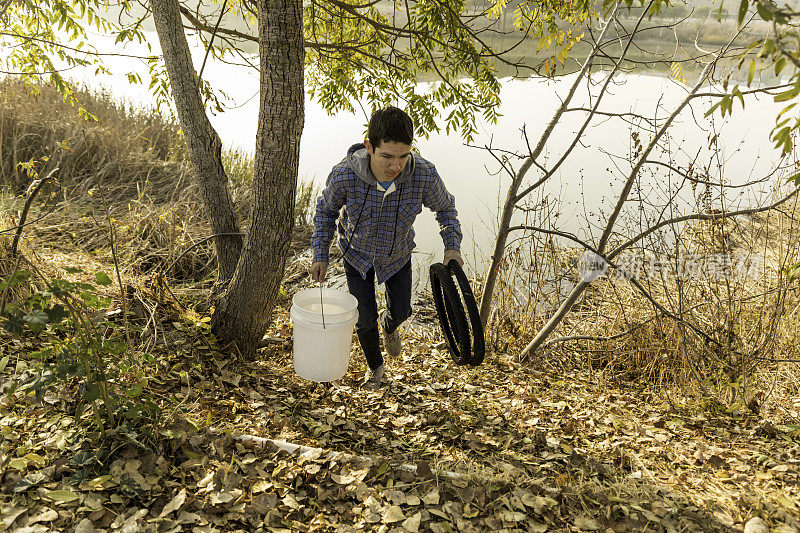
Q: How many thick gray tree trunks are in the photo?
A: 2